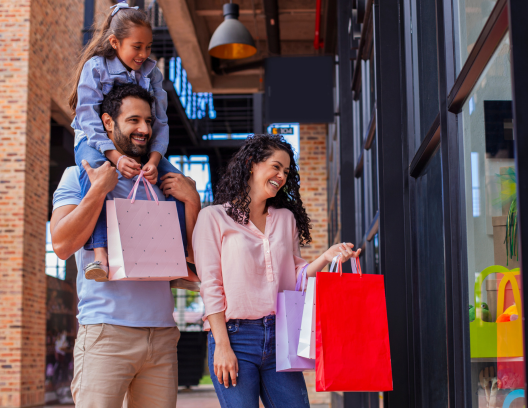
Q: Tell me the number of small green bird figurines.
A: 2